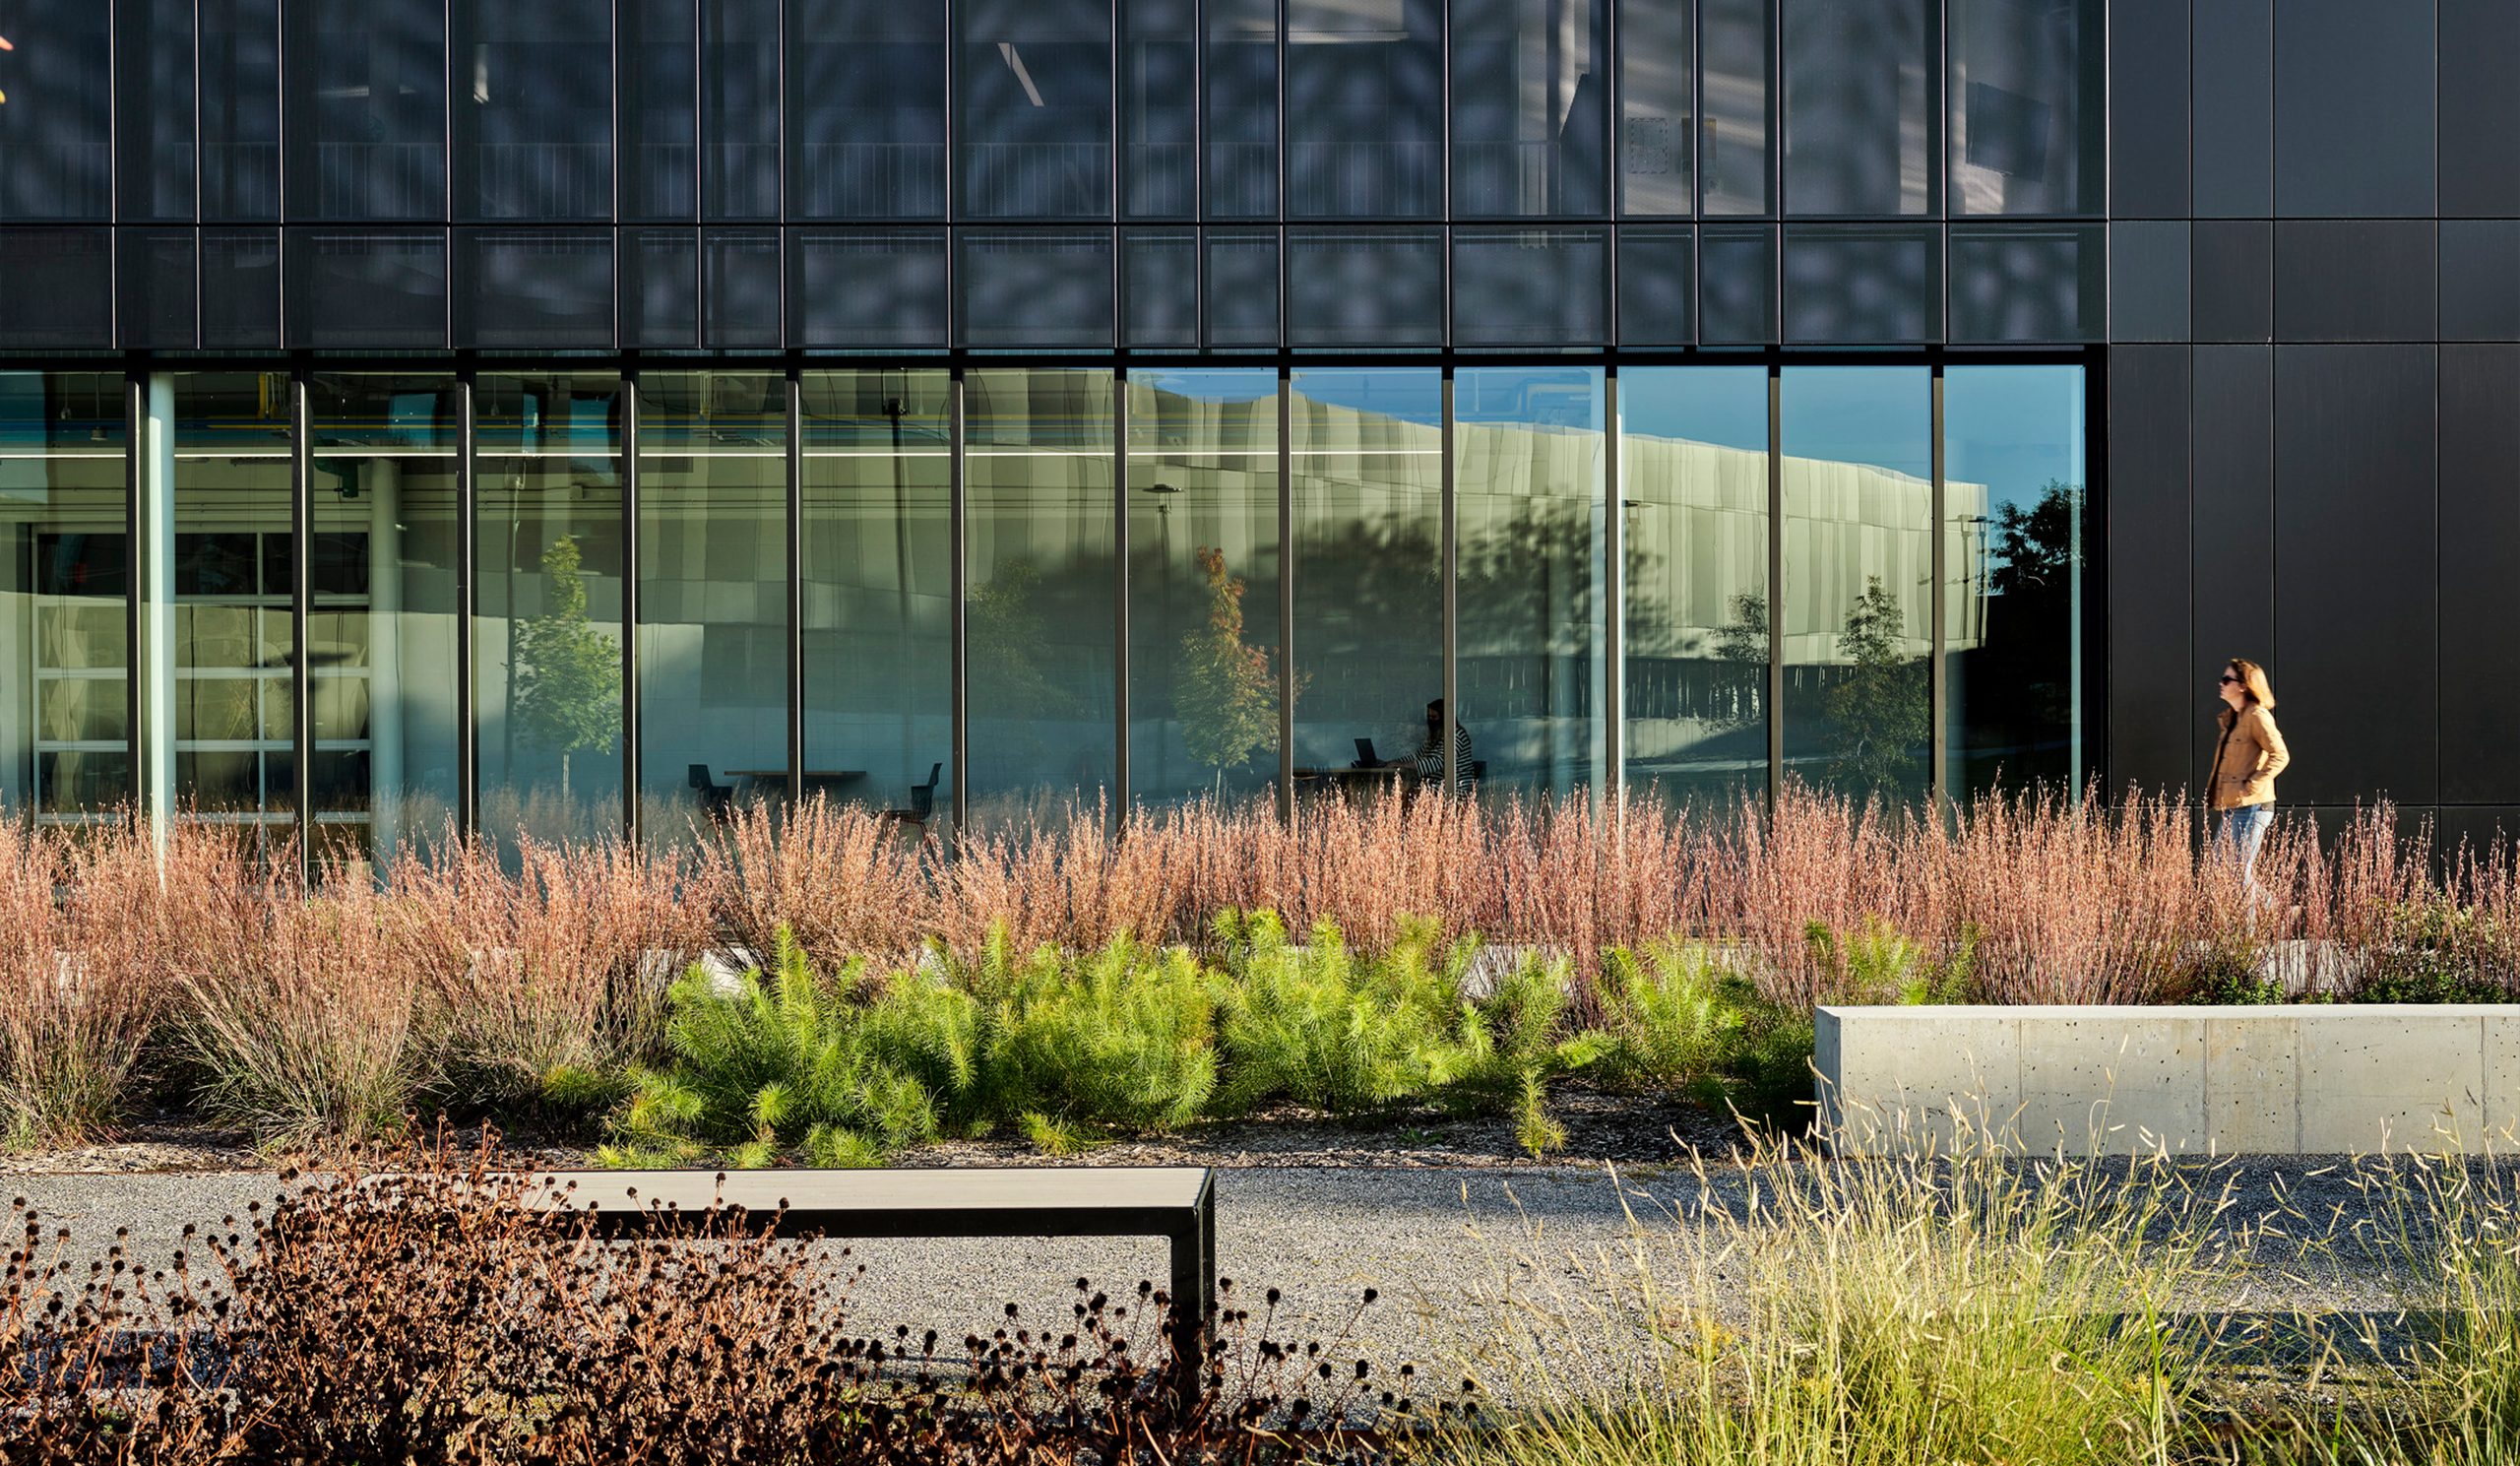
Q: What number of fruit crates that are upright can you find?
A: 0